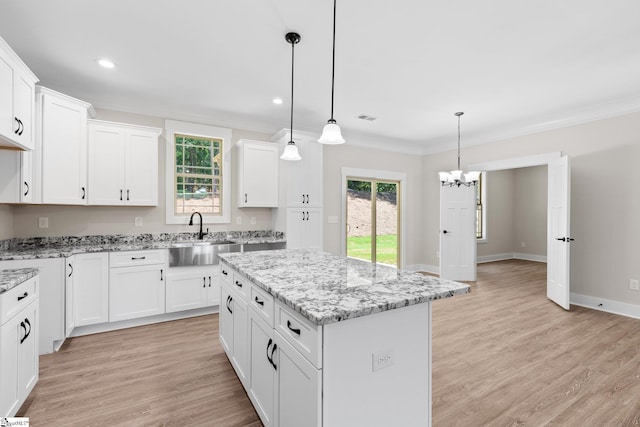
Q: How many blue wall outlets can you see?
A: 0